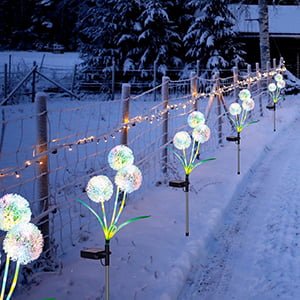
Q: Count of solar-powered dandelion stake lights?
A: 5